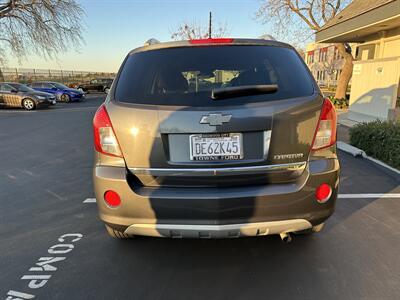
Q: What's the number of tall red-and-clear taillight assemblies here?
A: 2